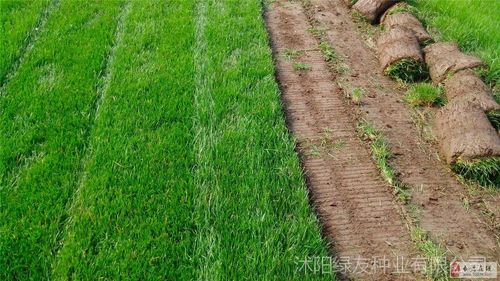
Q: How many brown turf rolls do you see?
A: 6